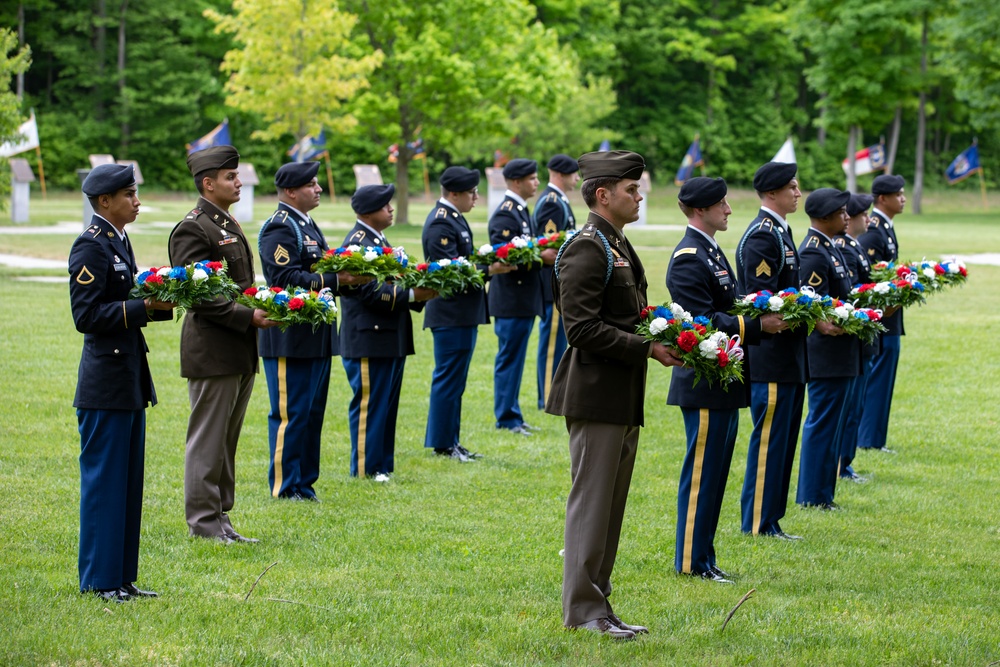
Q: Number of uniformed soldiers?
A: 13